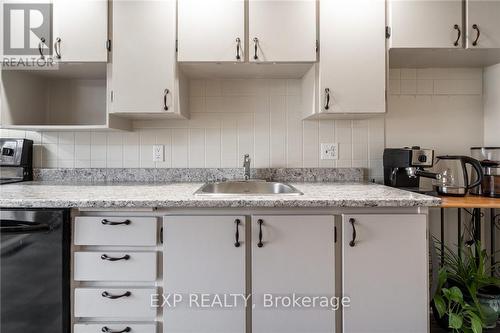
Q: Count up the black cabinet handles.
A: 15